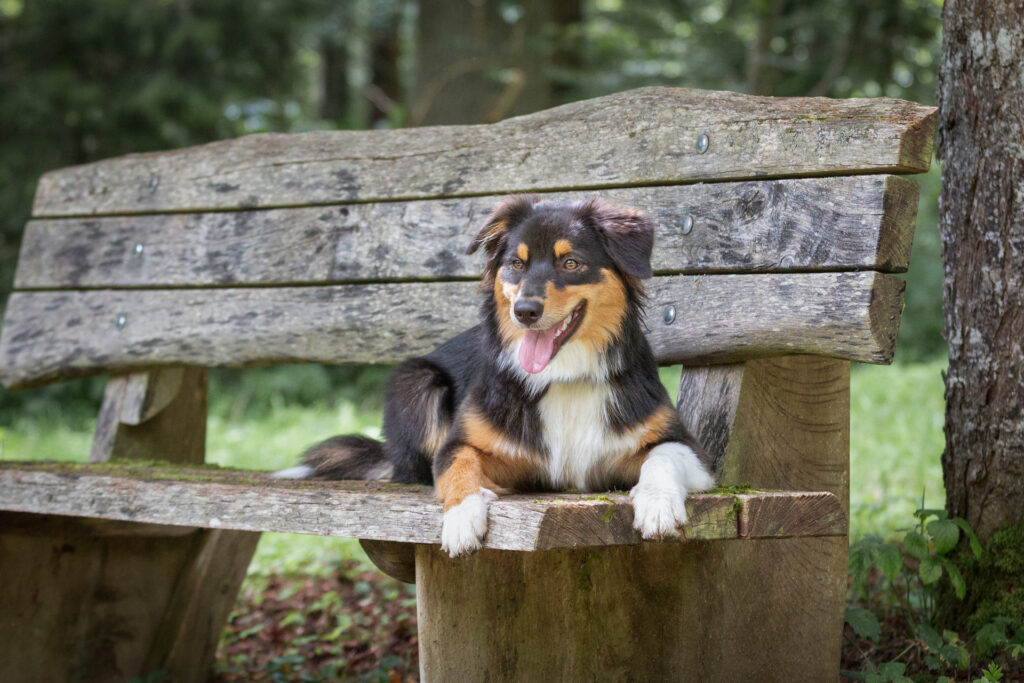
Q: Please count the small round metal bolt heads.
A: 6